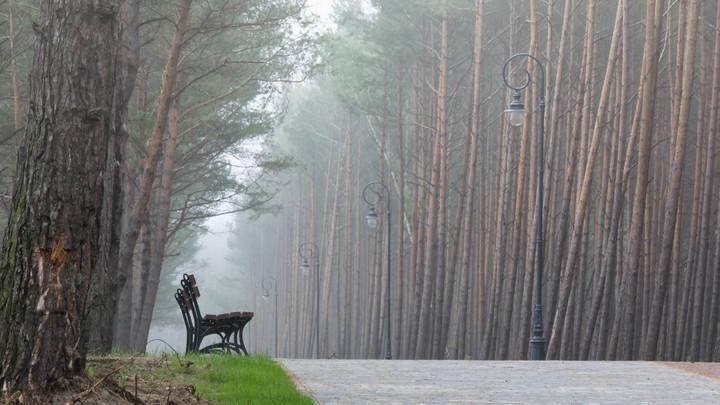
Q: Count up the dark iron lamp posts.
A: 4